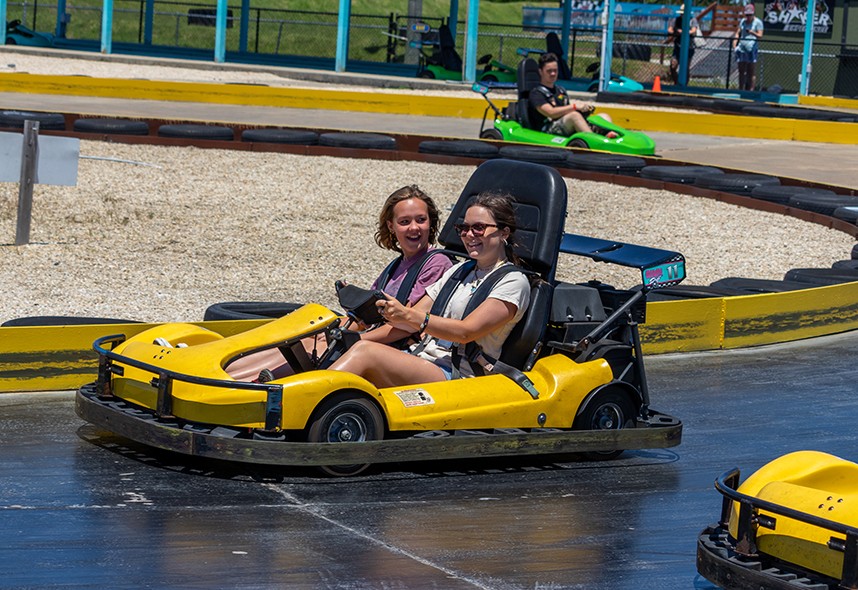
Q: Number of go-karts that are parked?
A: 3